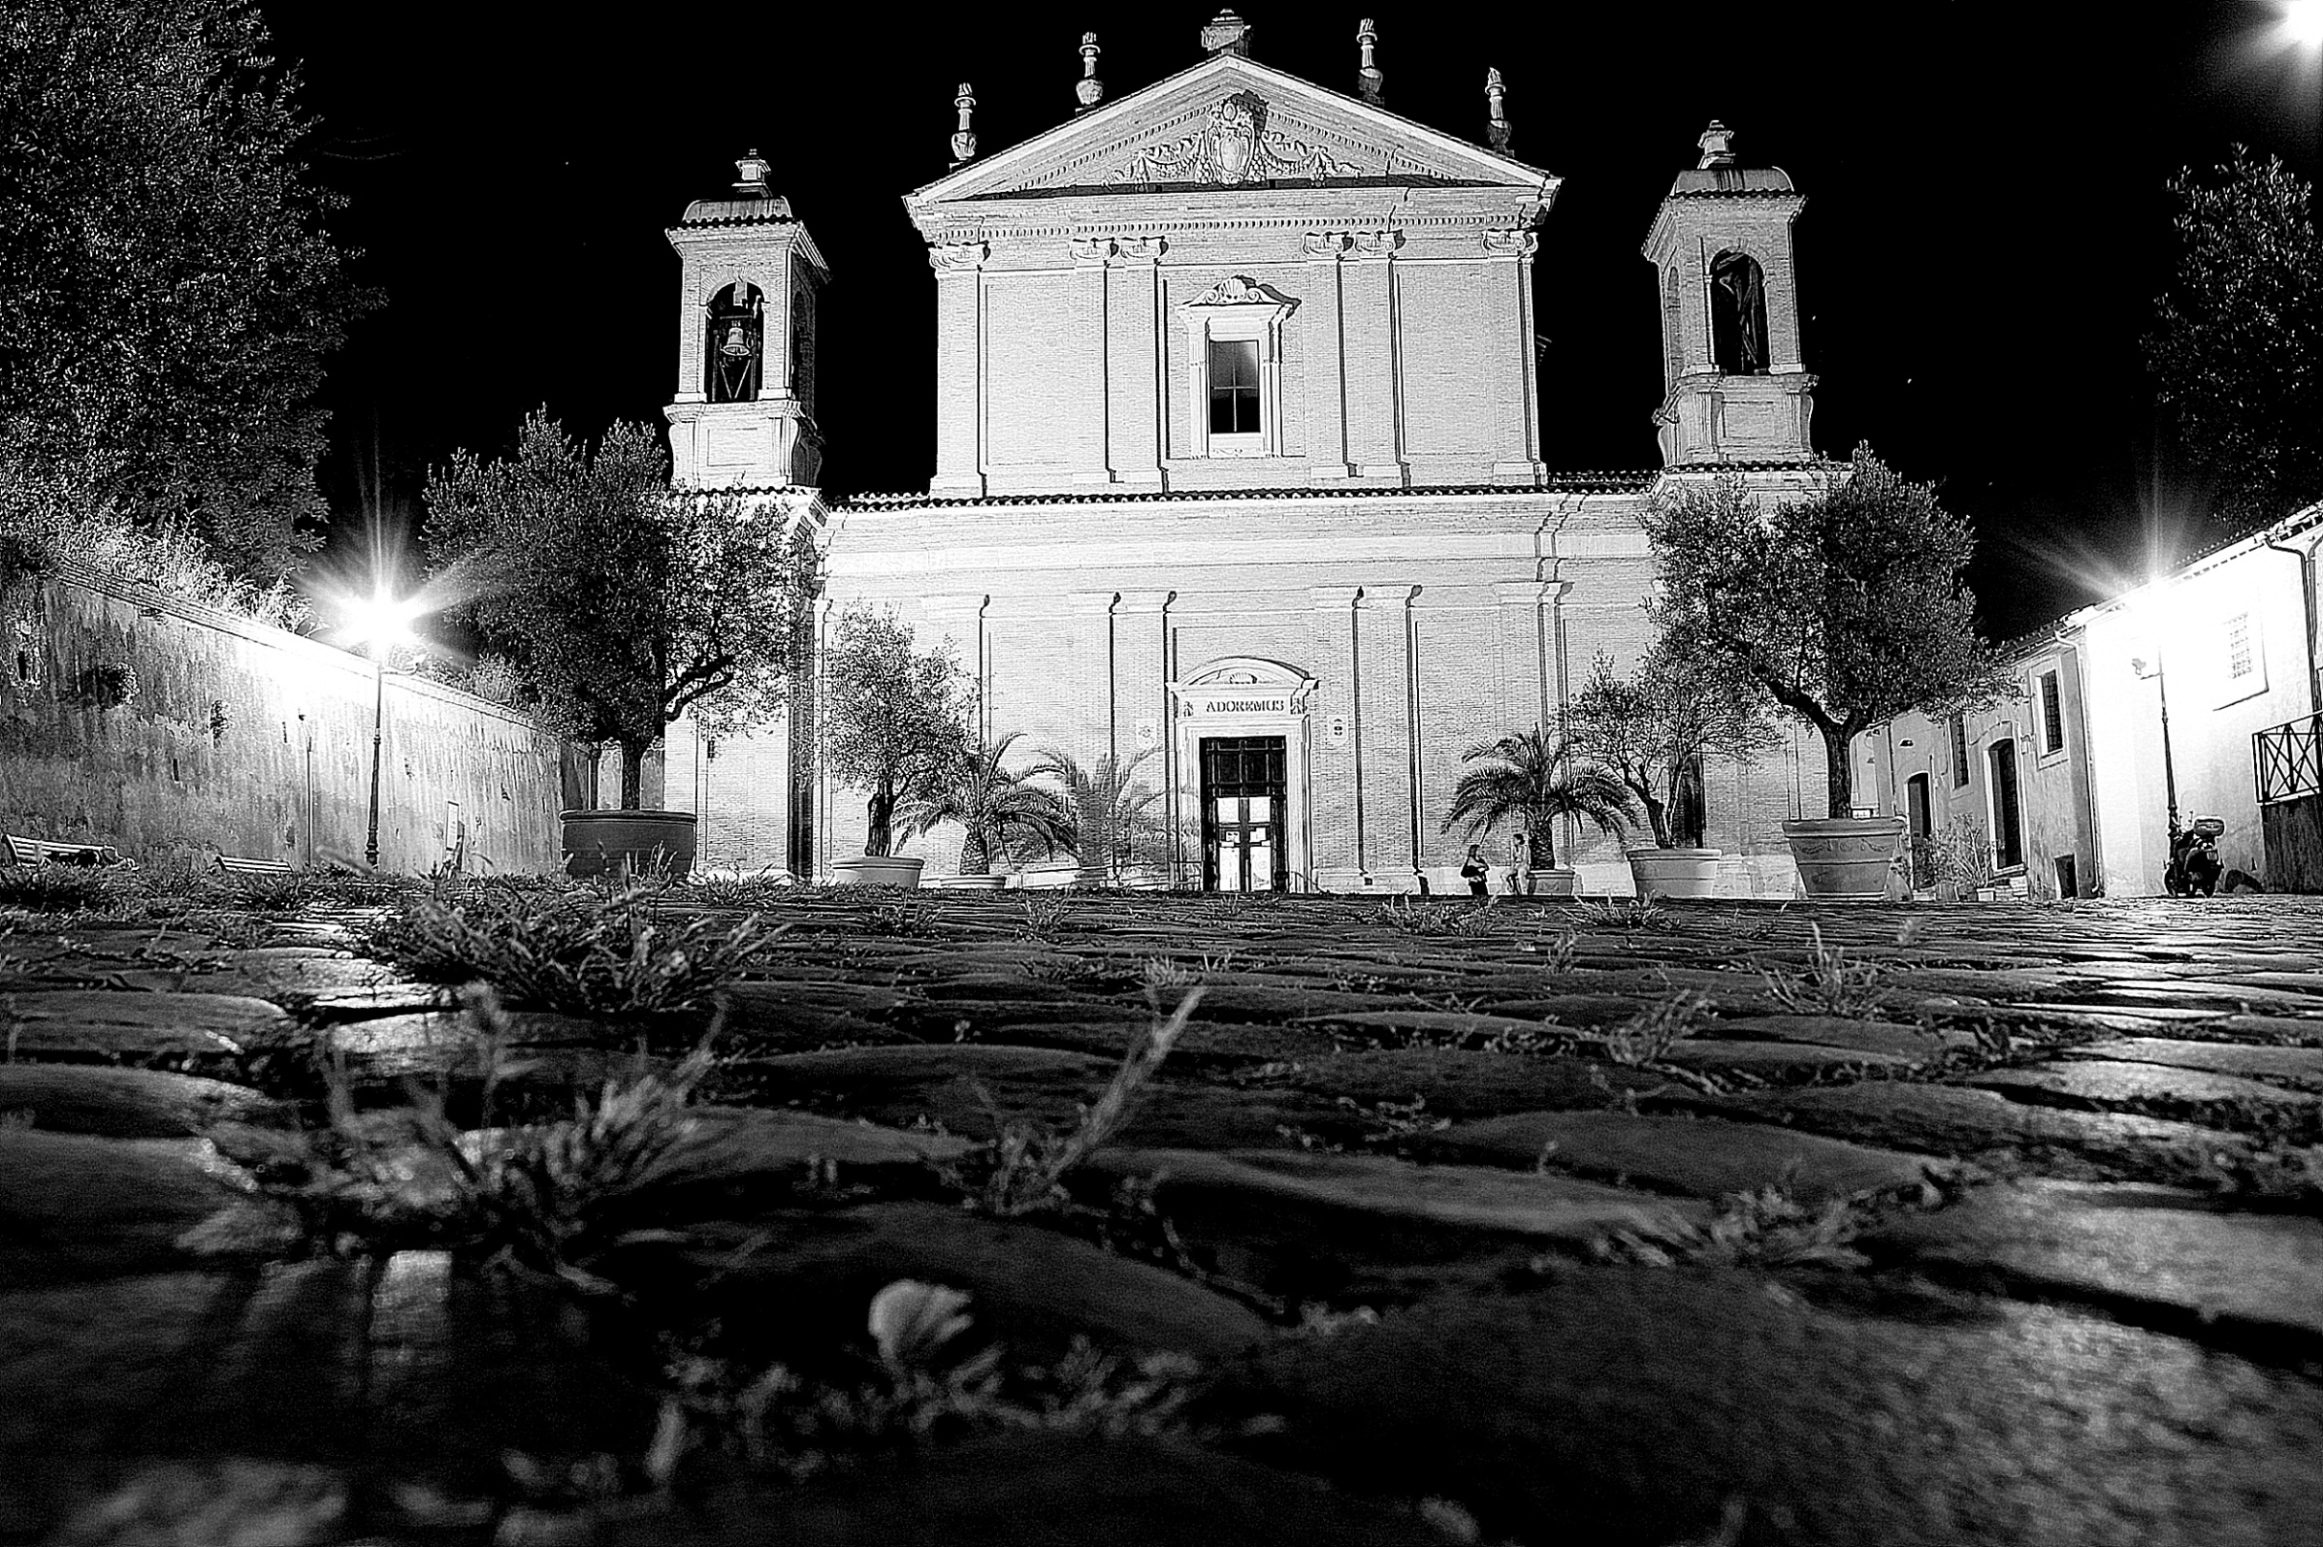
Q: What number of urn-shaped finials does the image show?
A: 4